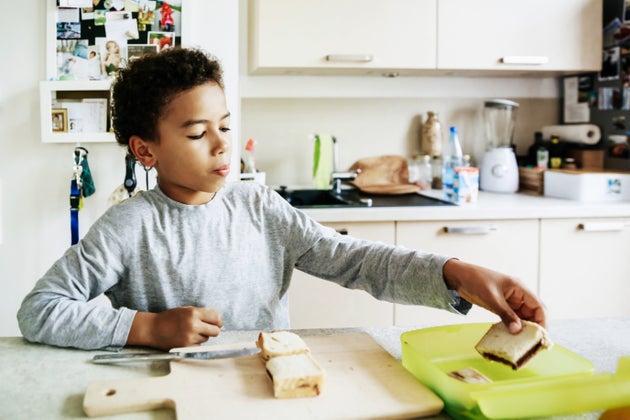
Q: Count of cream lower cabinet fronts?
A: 3